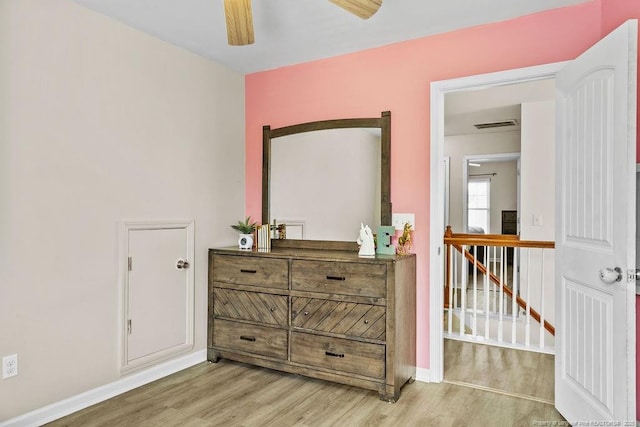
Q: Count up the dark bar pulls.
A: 4